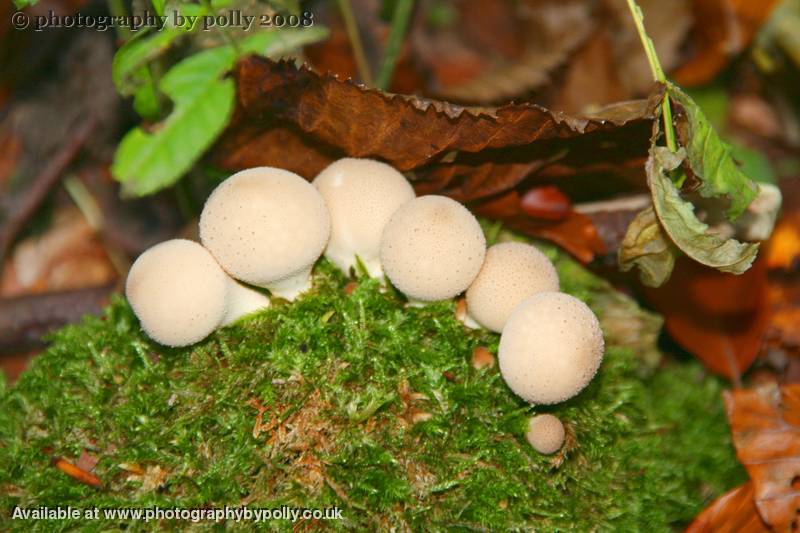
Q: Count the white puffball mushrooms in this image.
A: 7